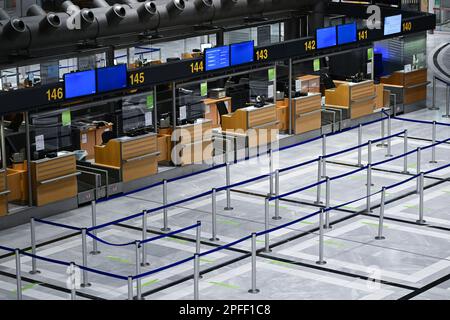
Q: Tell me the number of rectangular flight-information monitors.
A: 7